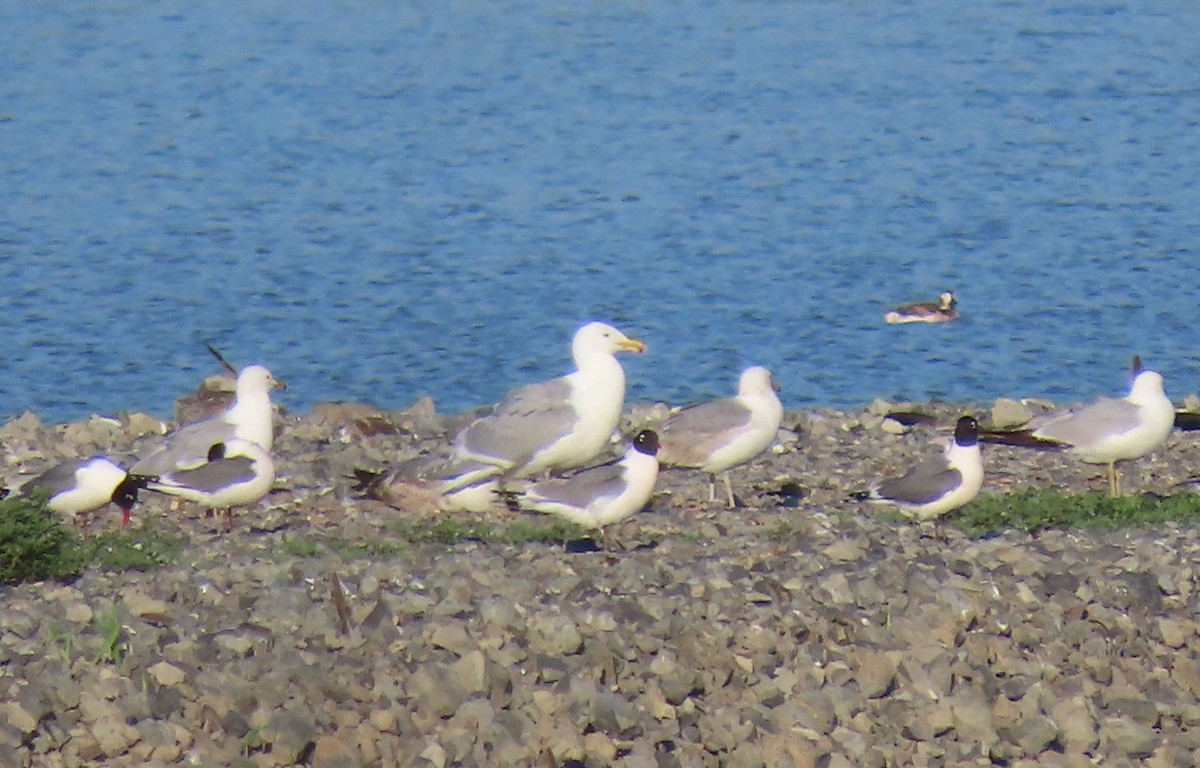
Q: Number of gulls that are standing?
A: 8